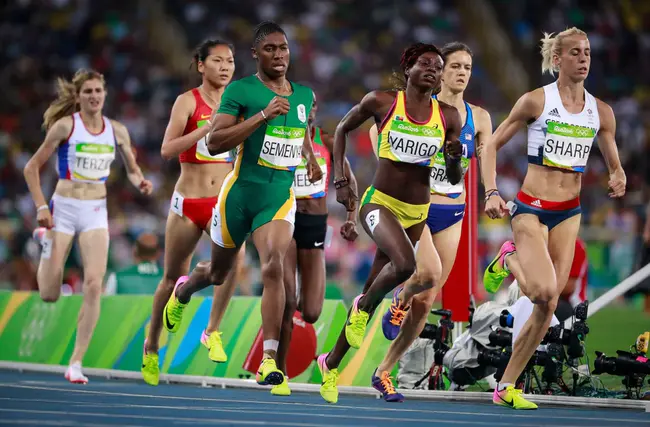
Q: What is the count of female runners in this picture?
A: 7